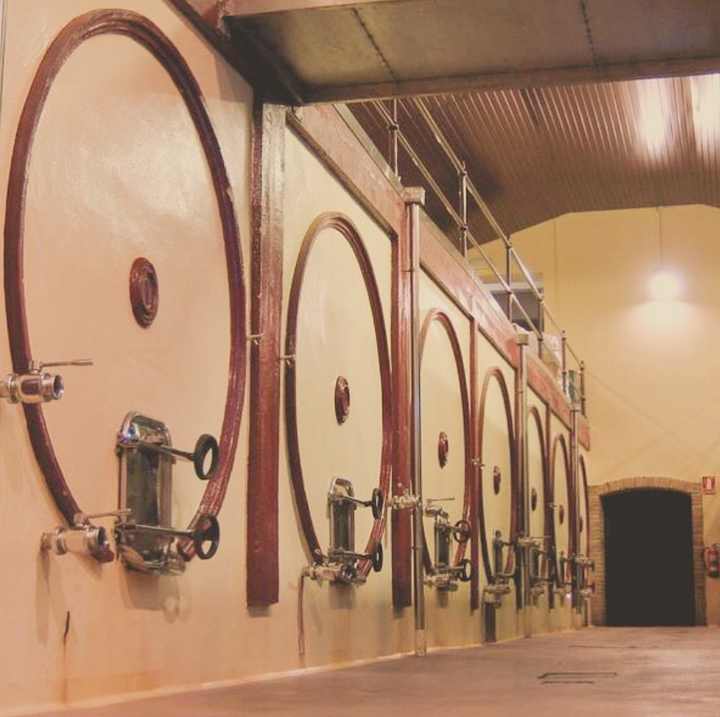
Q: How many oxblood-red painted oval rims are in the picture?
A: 7